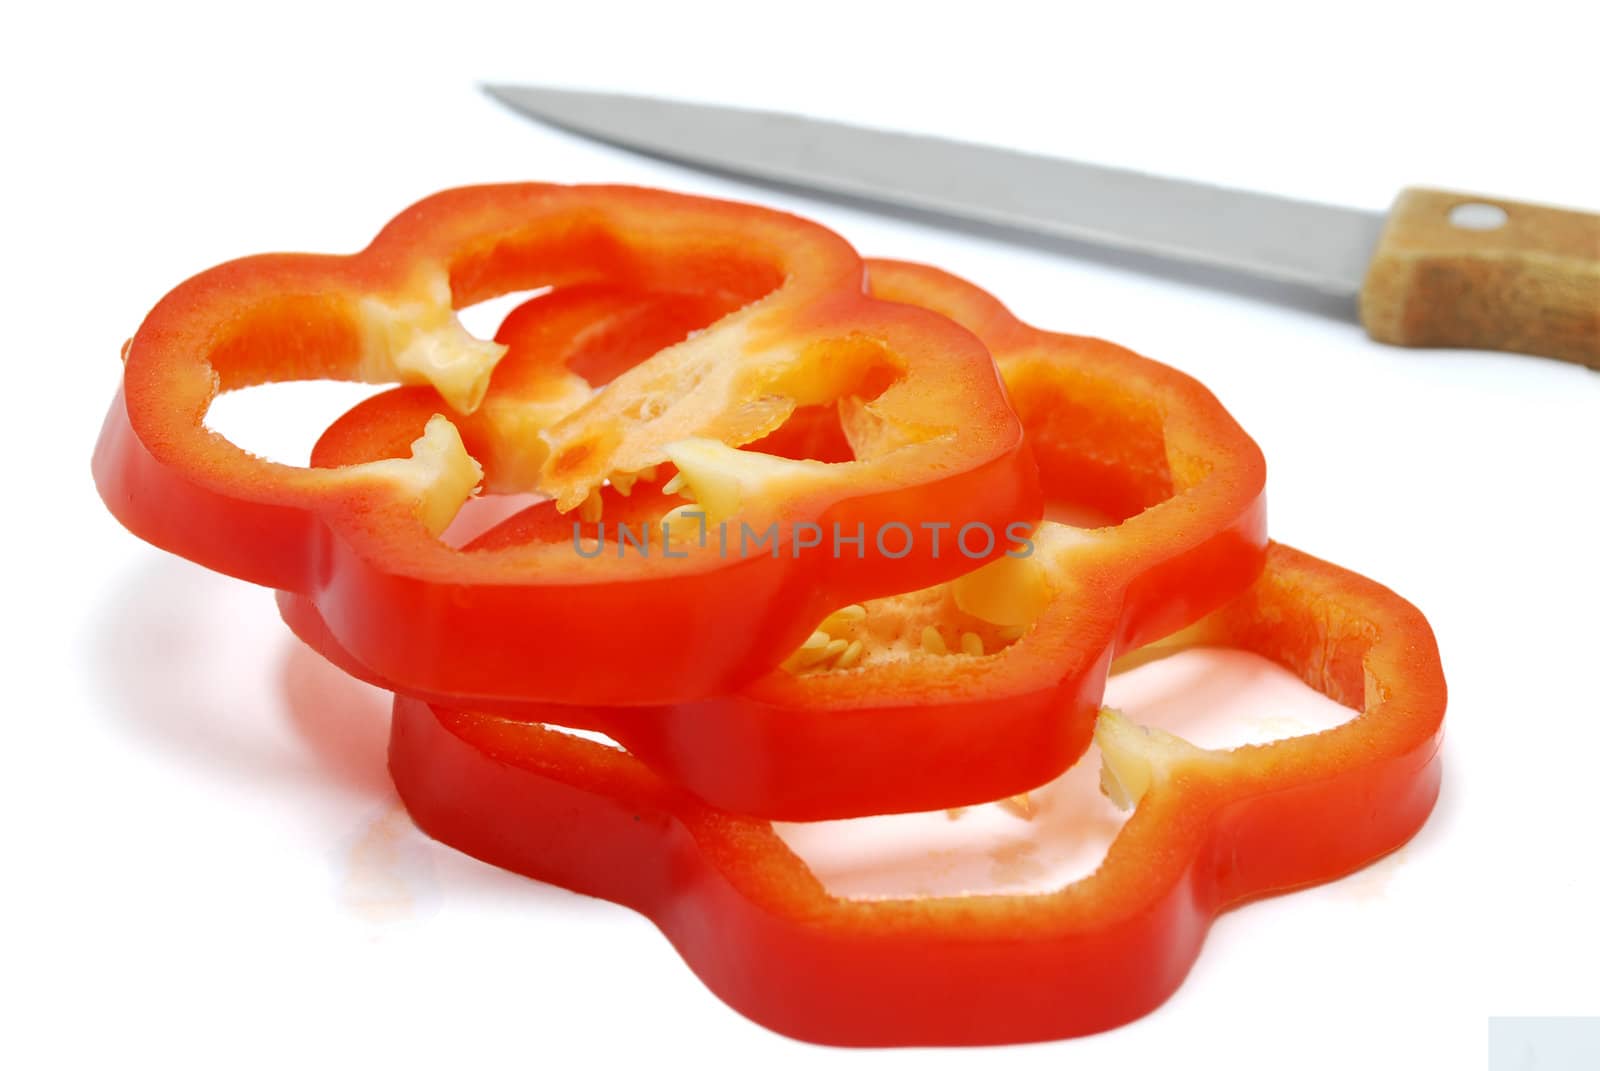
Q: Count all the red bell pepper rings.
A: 3